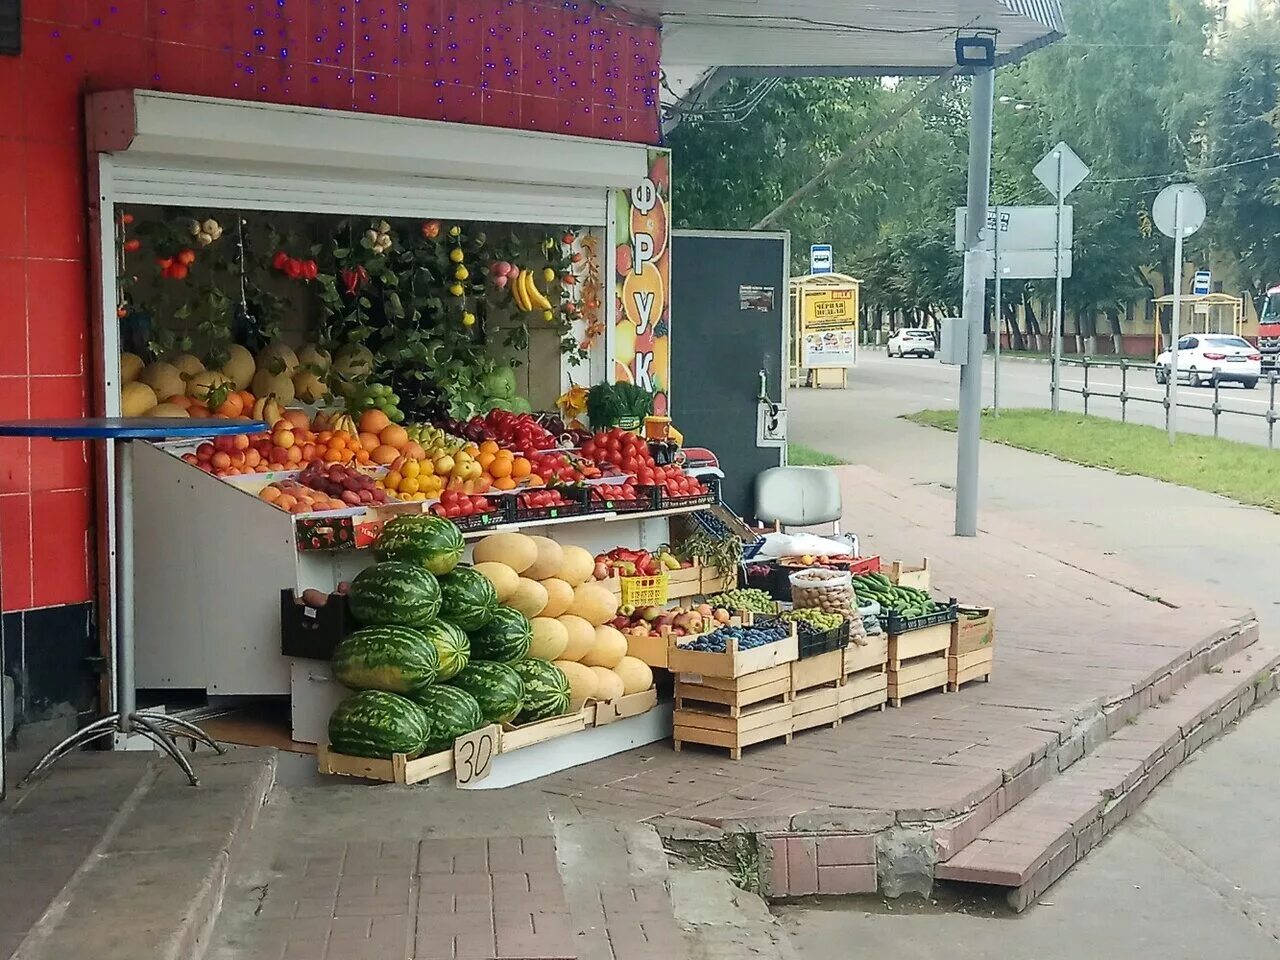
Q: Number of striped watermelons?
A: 10